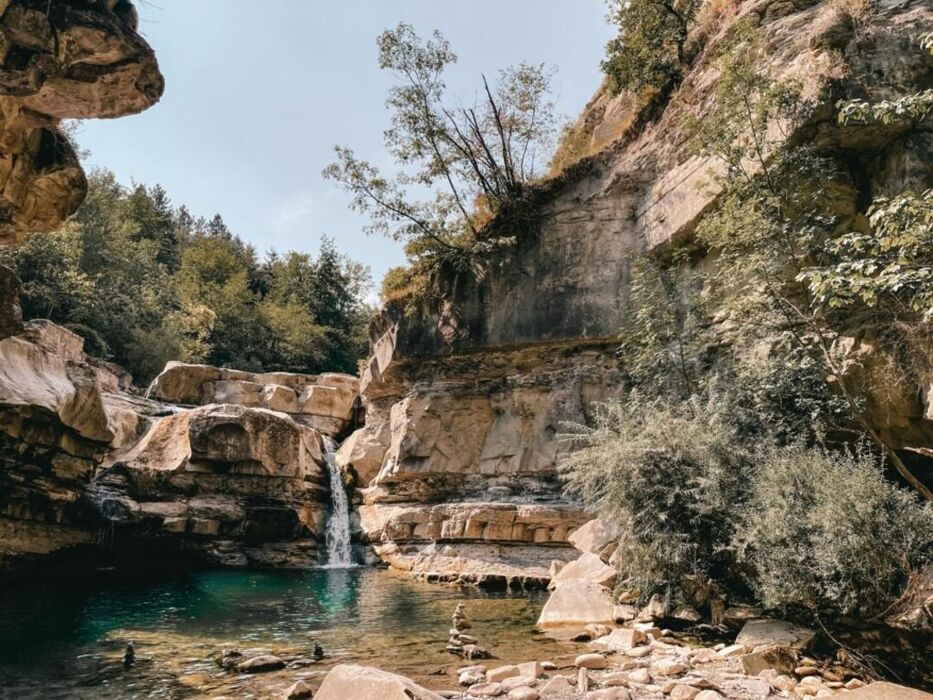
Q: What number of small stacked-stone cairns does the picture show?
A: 3